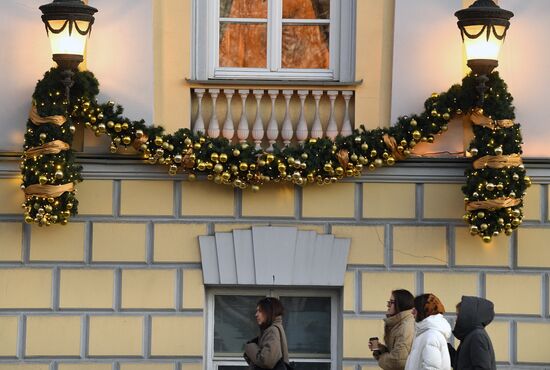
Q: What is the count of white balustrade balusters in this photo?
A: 11